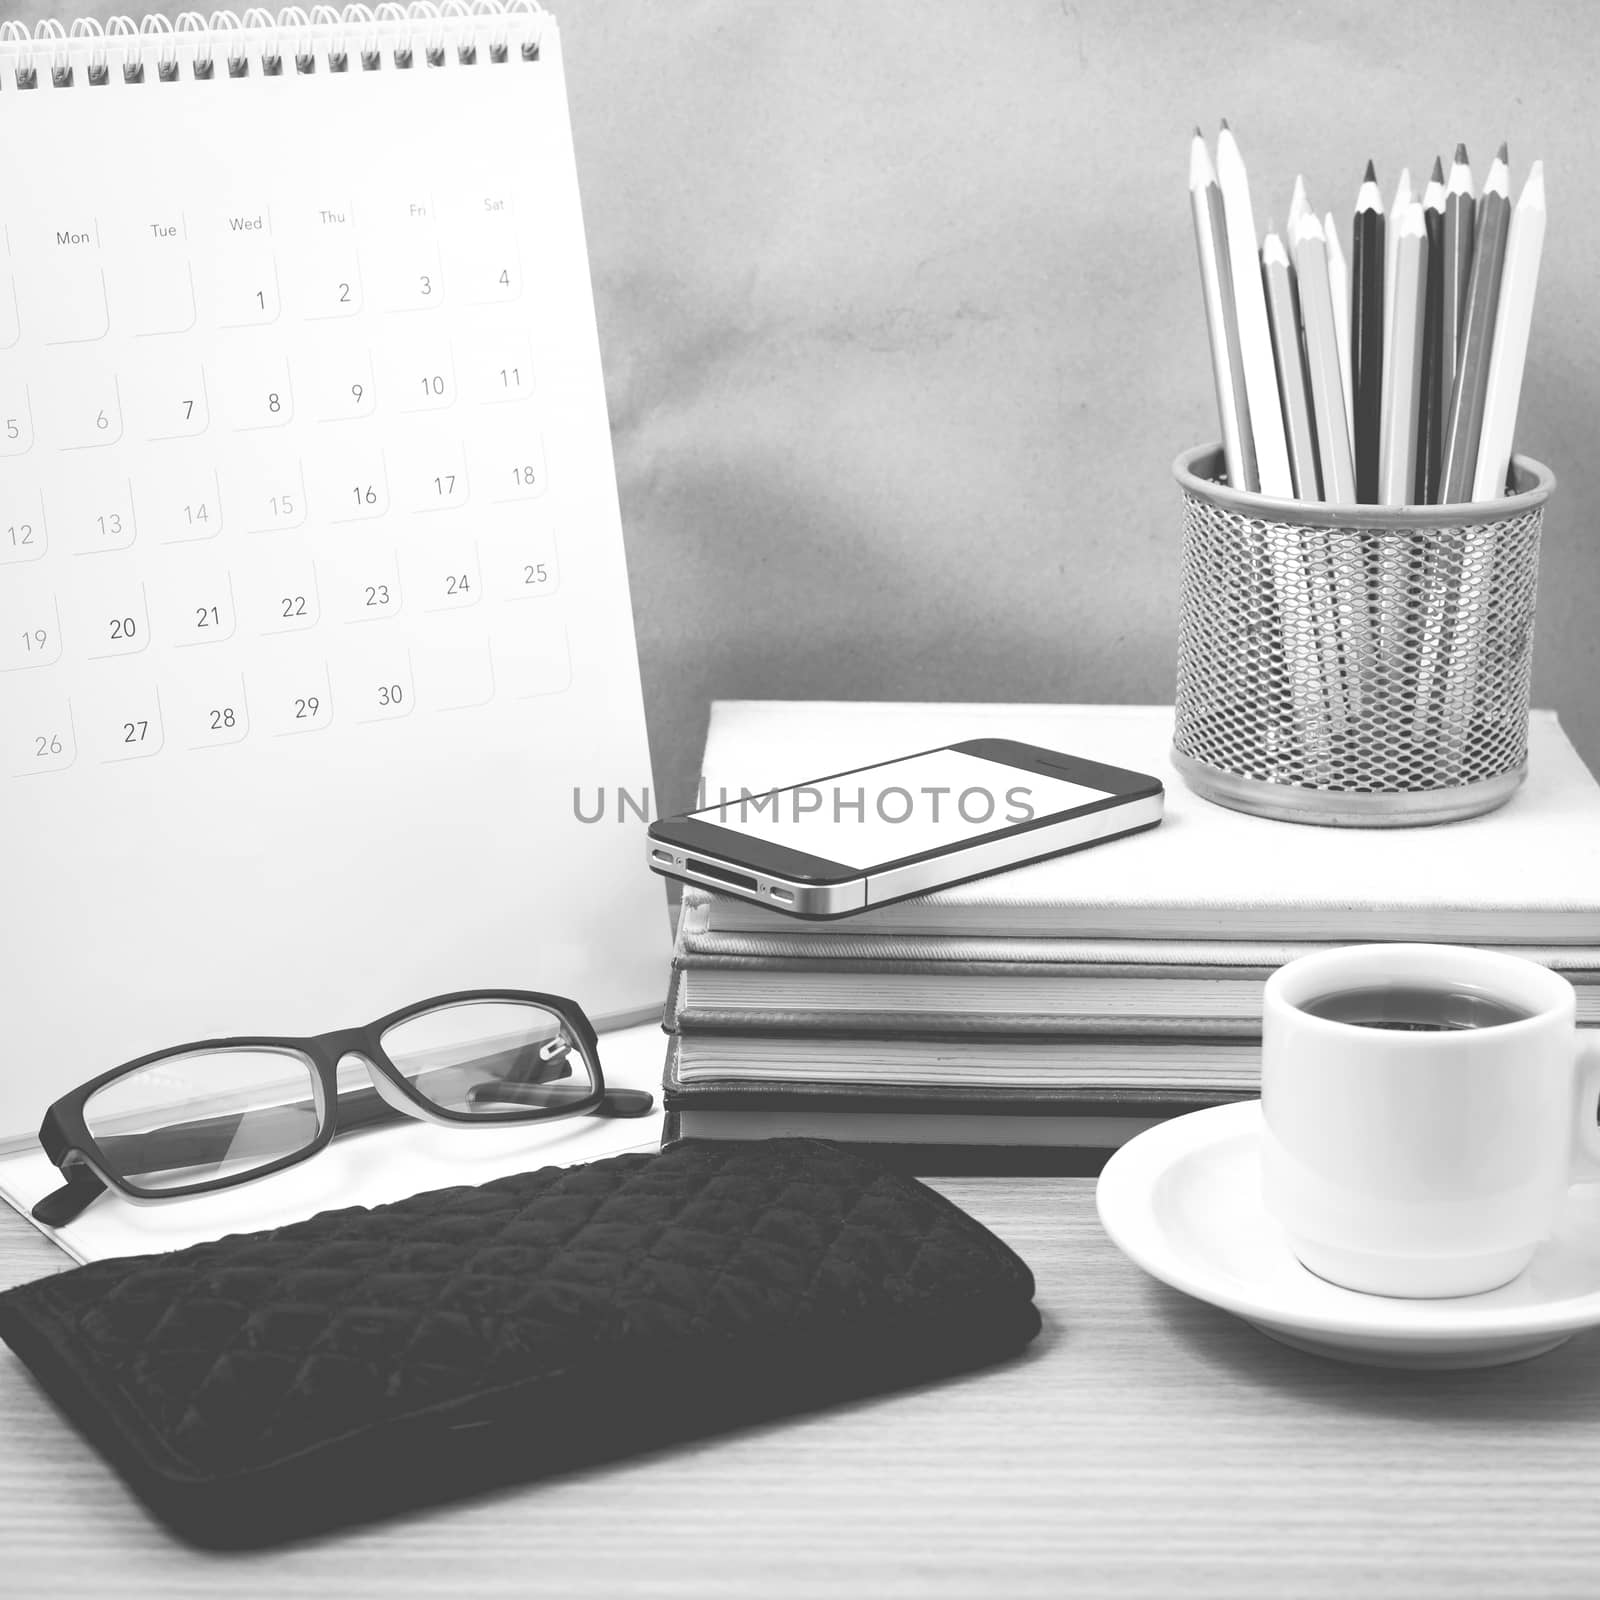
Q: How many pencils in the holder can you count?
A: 13